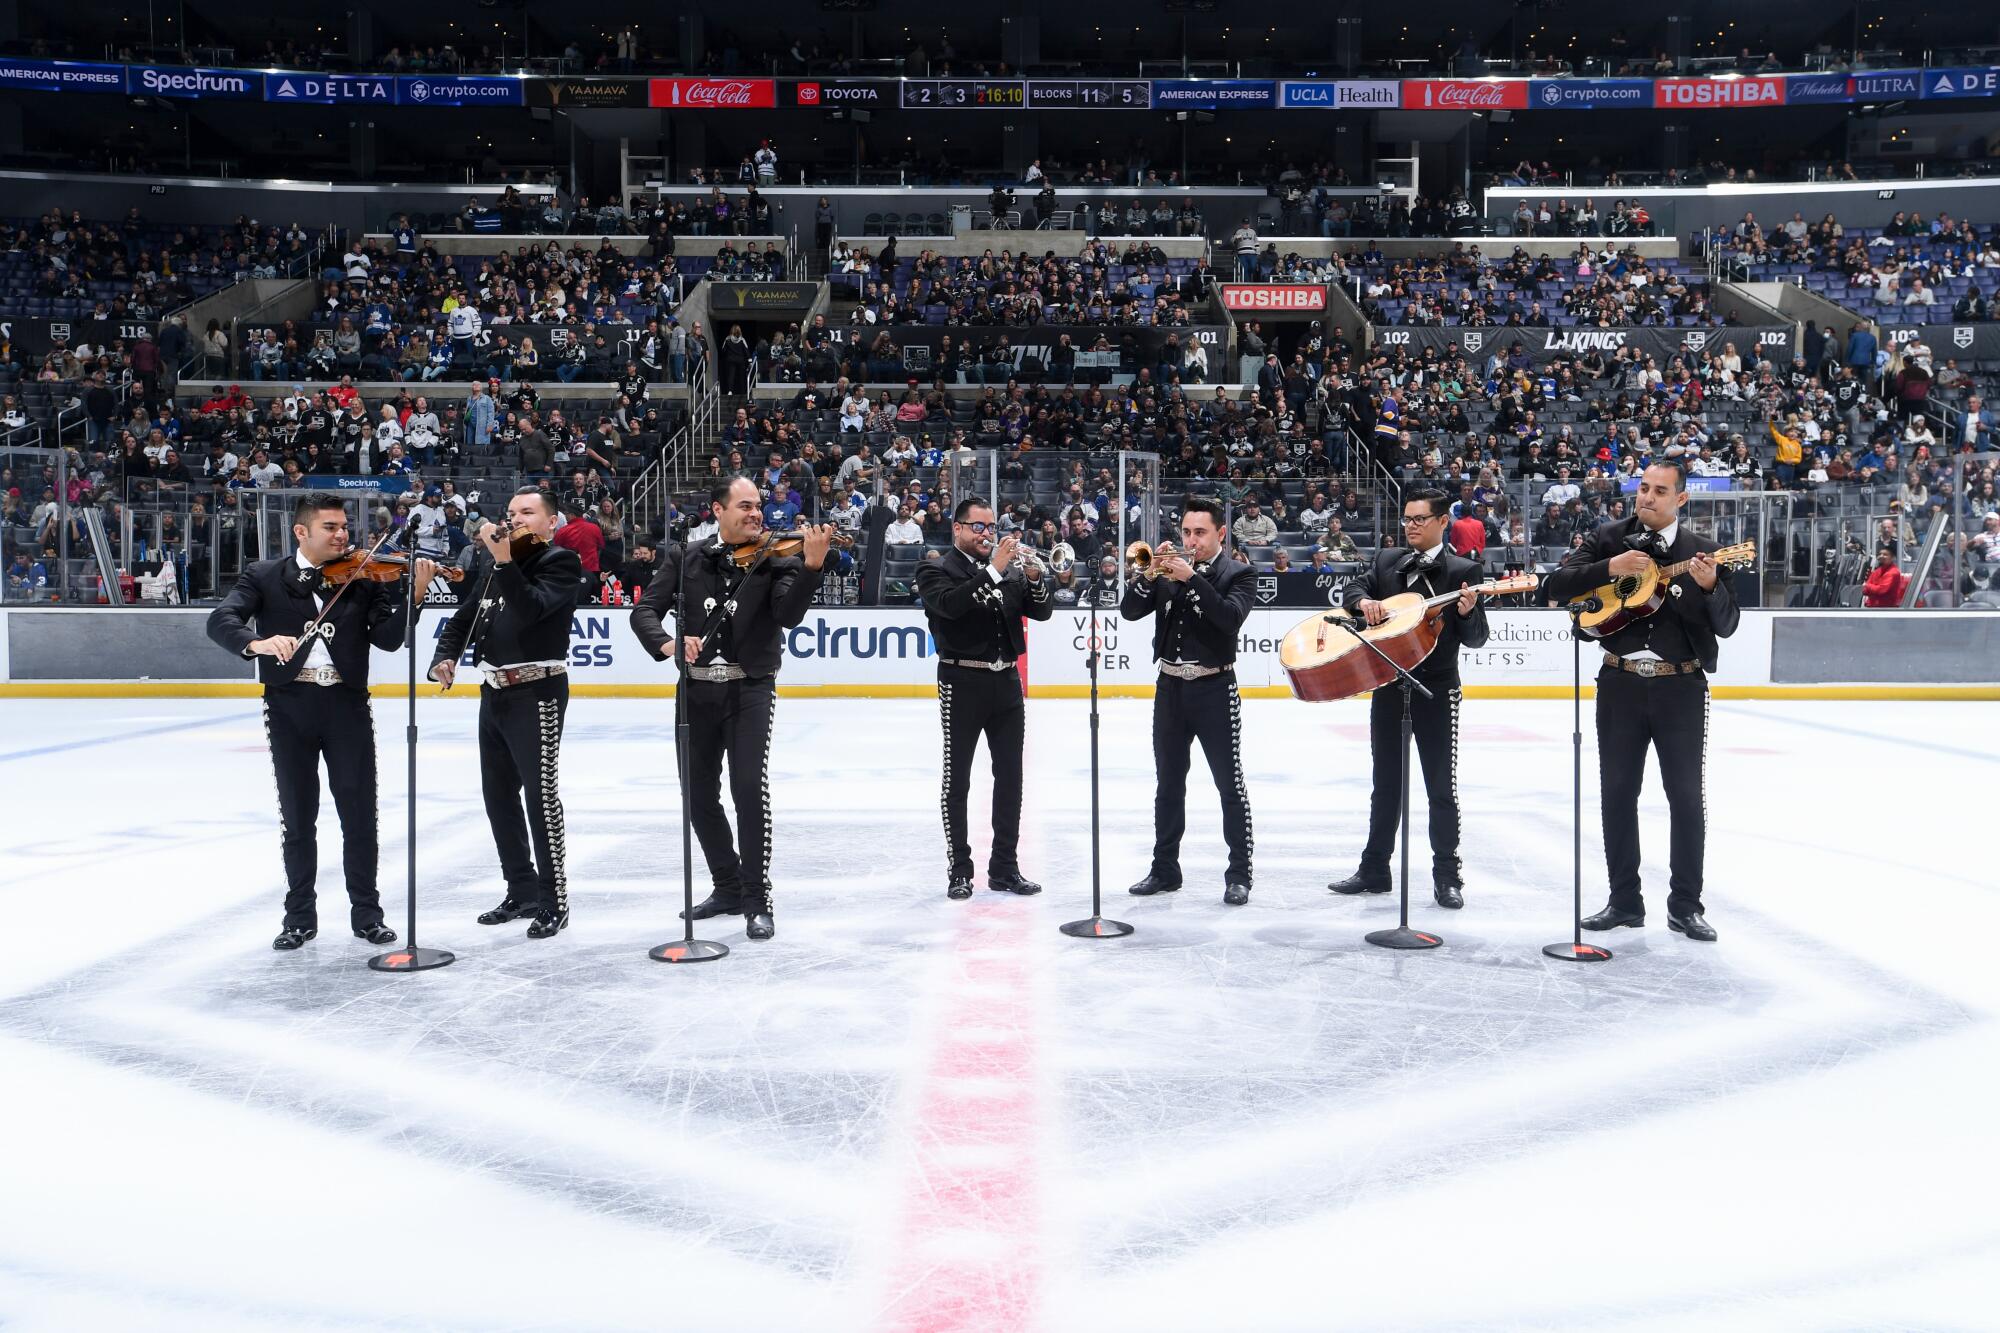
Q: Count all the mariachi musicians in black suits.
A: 7